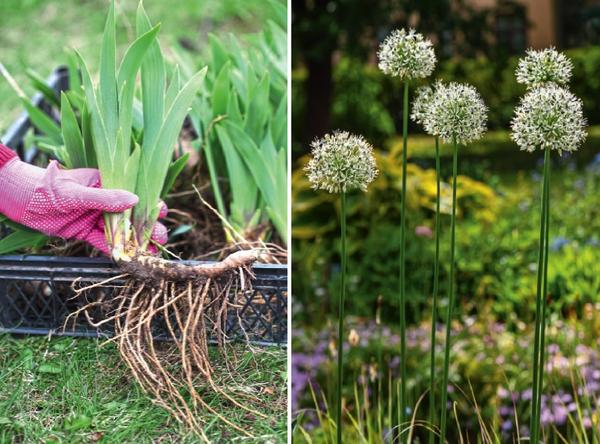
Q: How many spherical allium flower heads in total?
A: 6